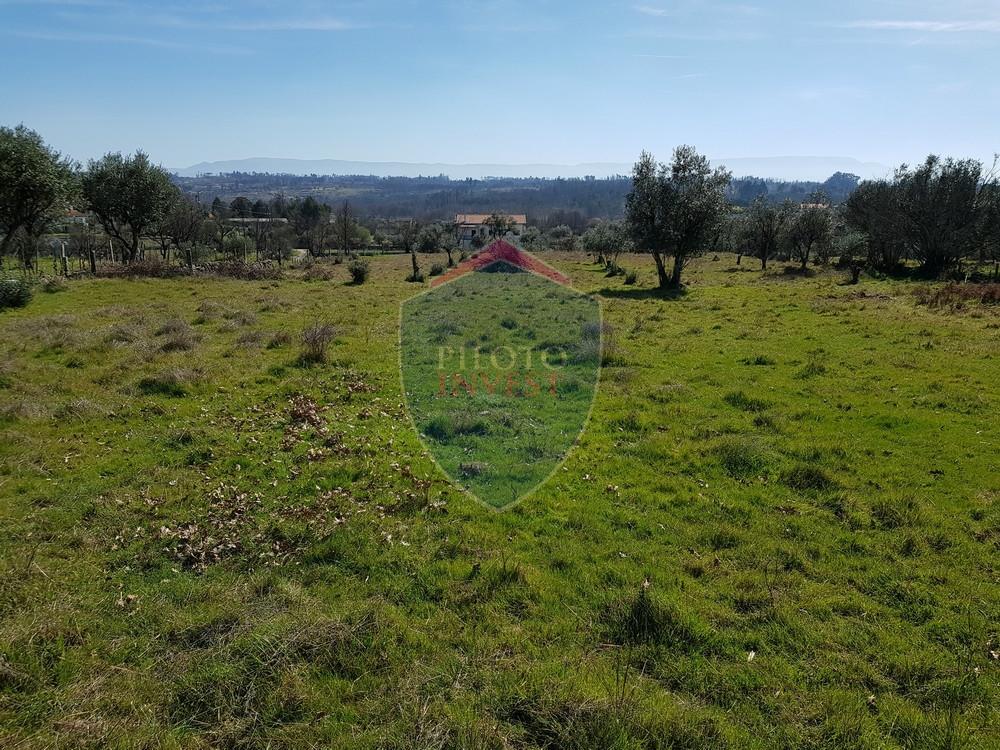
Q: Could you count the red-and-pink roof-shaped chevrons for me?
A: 1